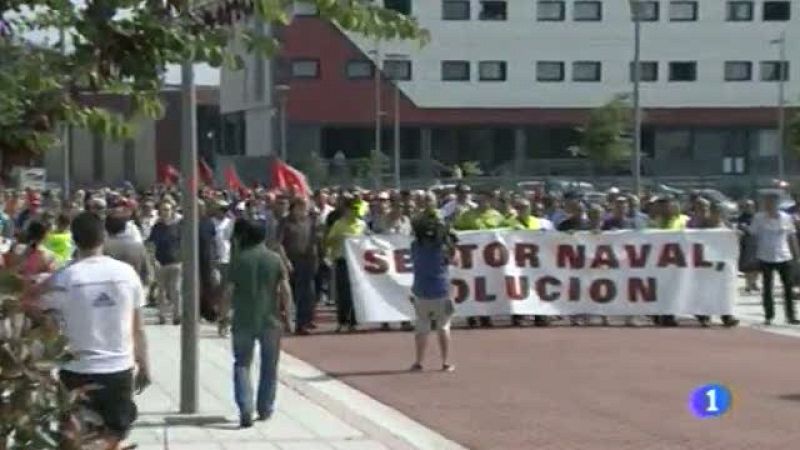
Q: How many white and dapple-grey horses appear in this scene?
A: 0